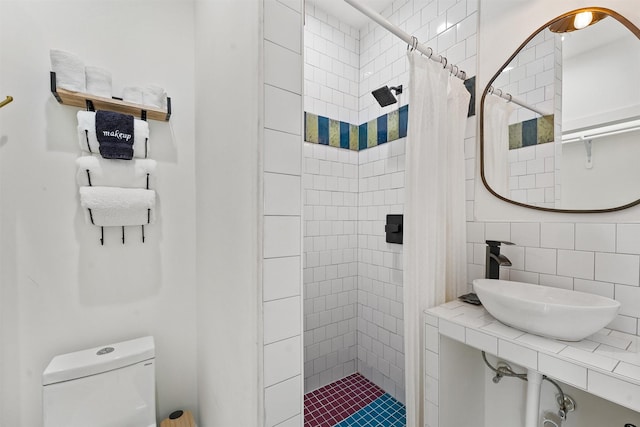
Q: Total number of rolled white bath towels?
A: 3